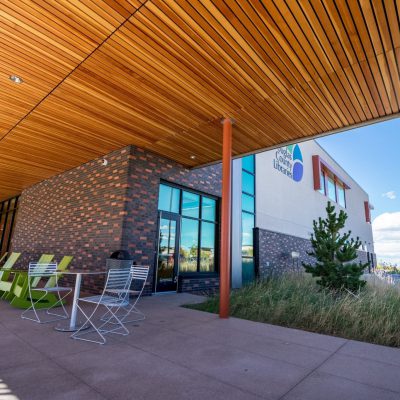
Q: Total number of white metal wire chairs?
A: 3